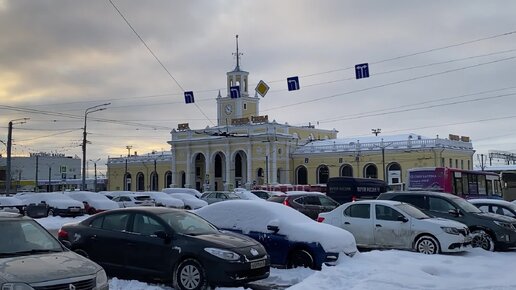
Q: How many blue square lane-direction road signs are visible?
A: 4